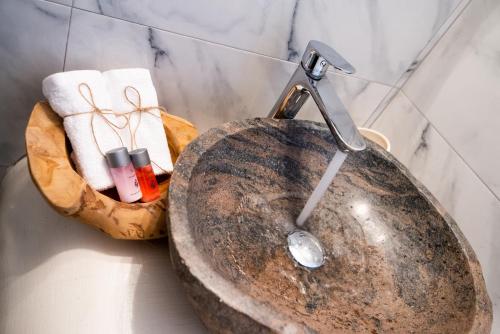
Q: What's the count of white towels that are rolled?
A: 2